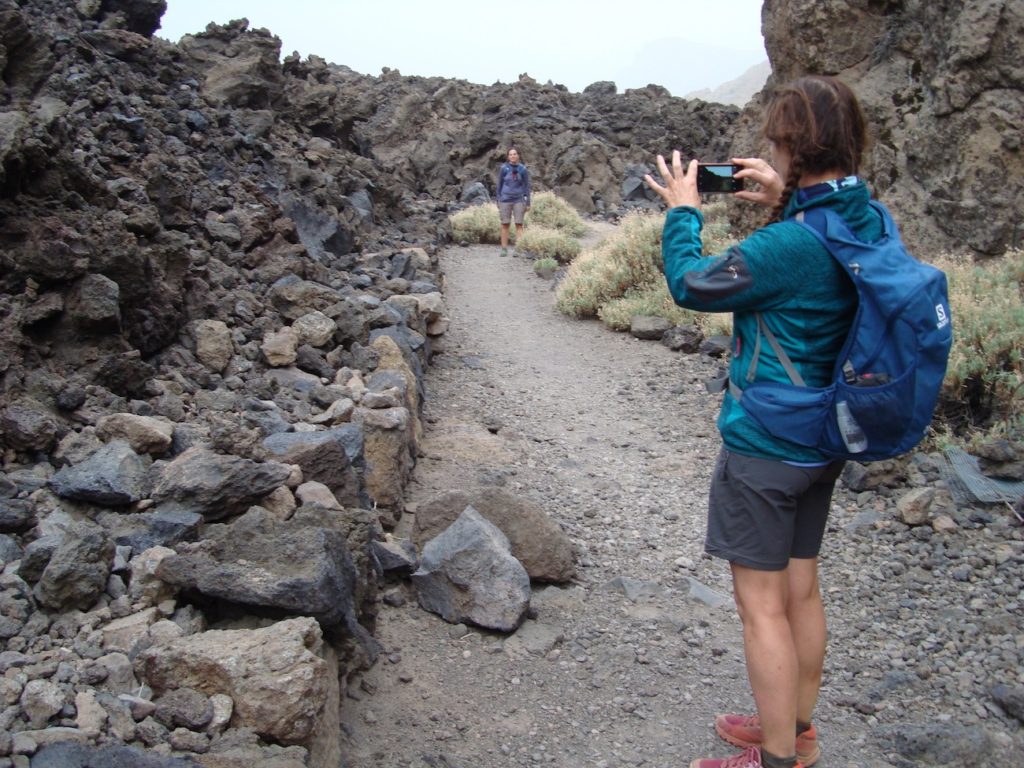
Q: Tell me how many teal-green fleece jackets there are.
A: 1